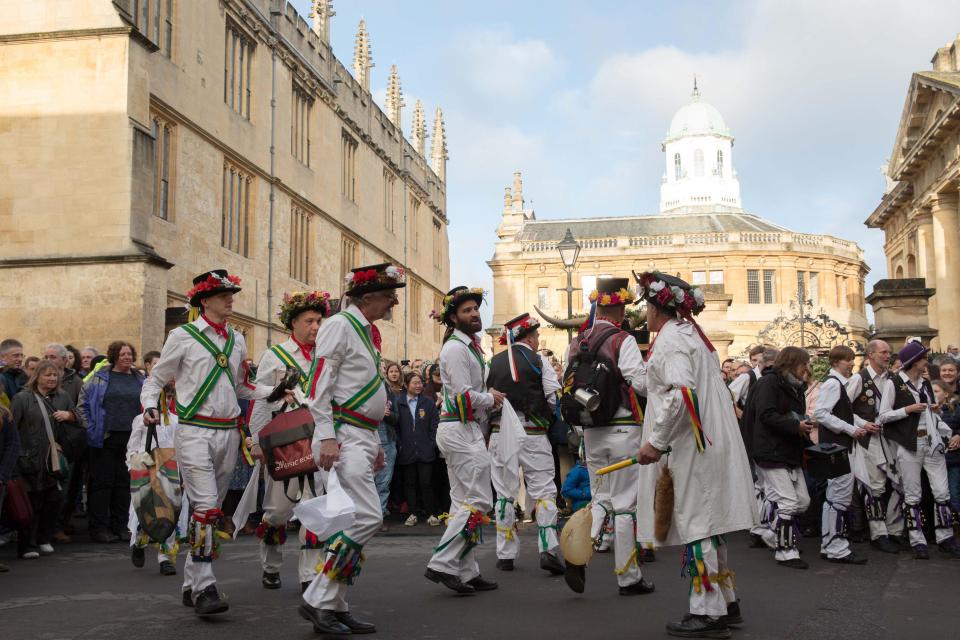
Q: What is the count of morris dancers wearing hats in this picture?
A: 8